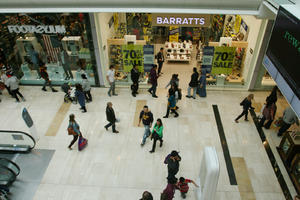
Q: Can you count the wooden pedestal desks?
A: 0